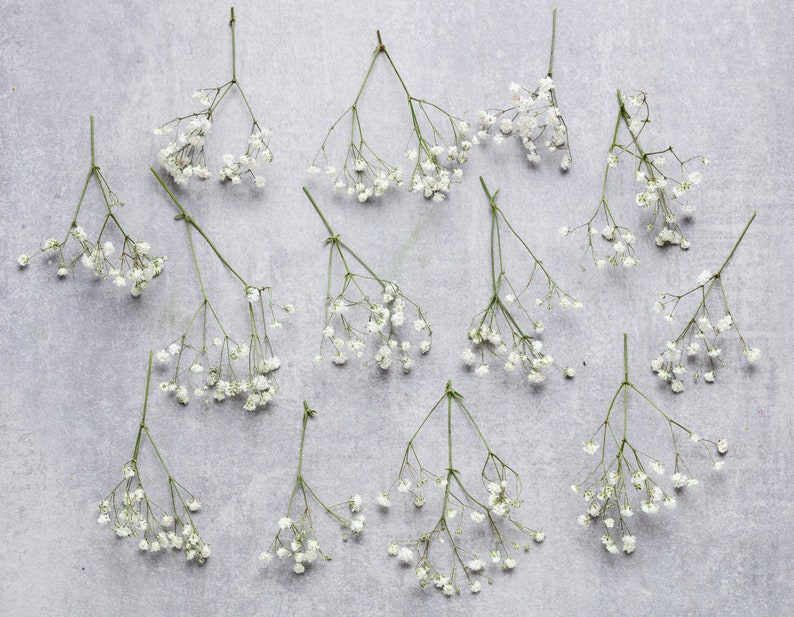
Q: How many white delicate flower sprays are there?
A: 13